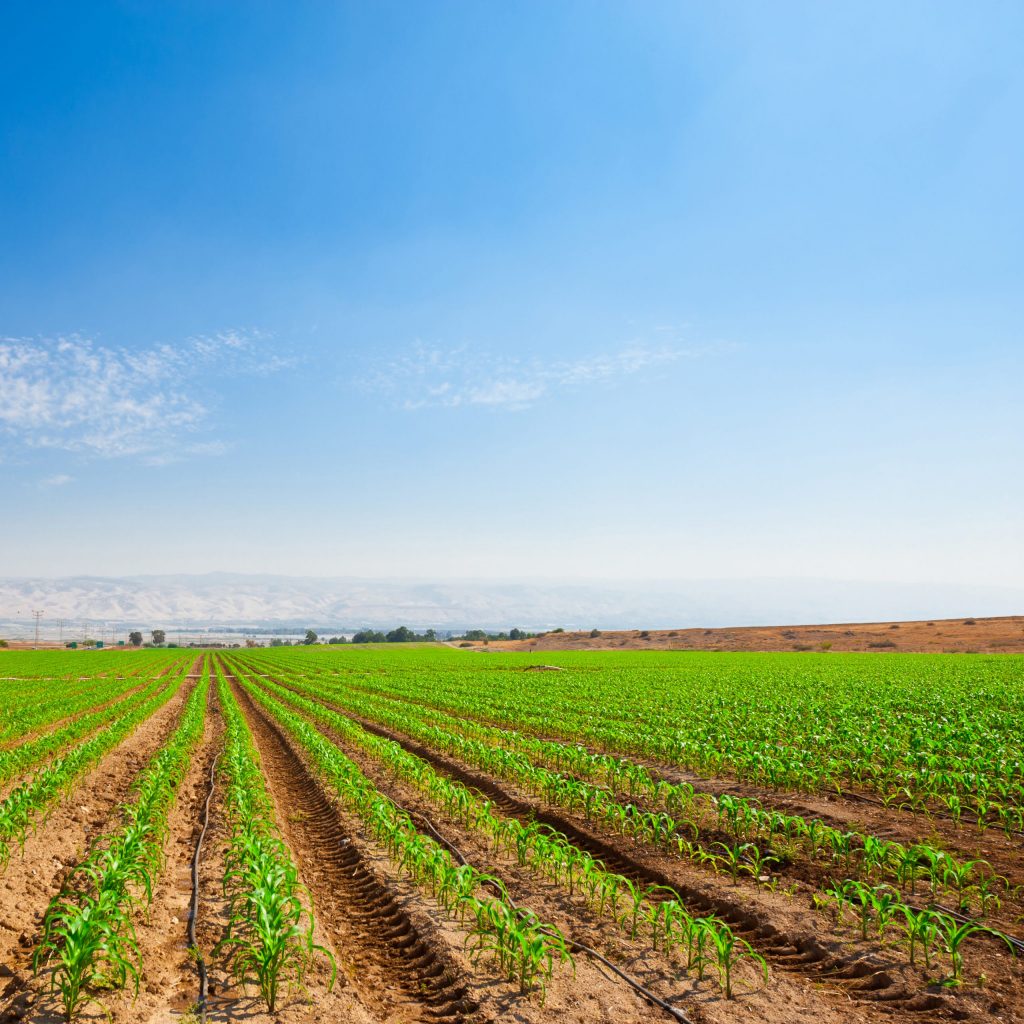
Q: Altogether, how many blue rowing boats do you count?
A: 0